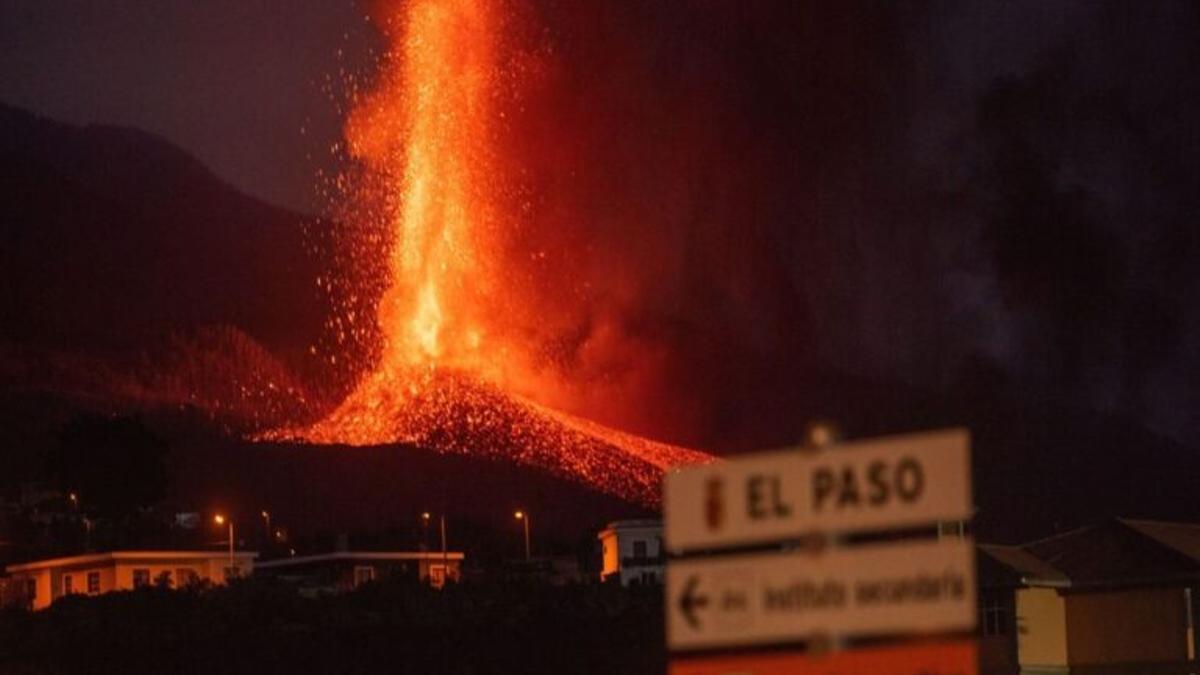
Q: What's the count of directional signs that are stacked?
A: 3